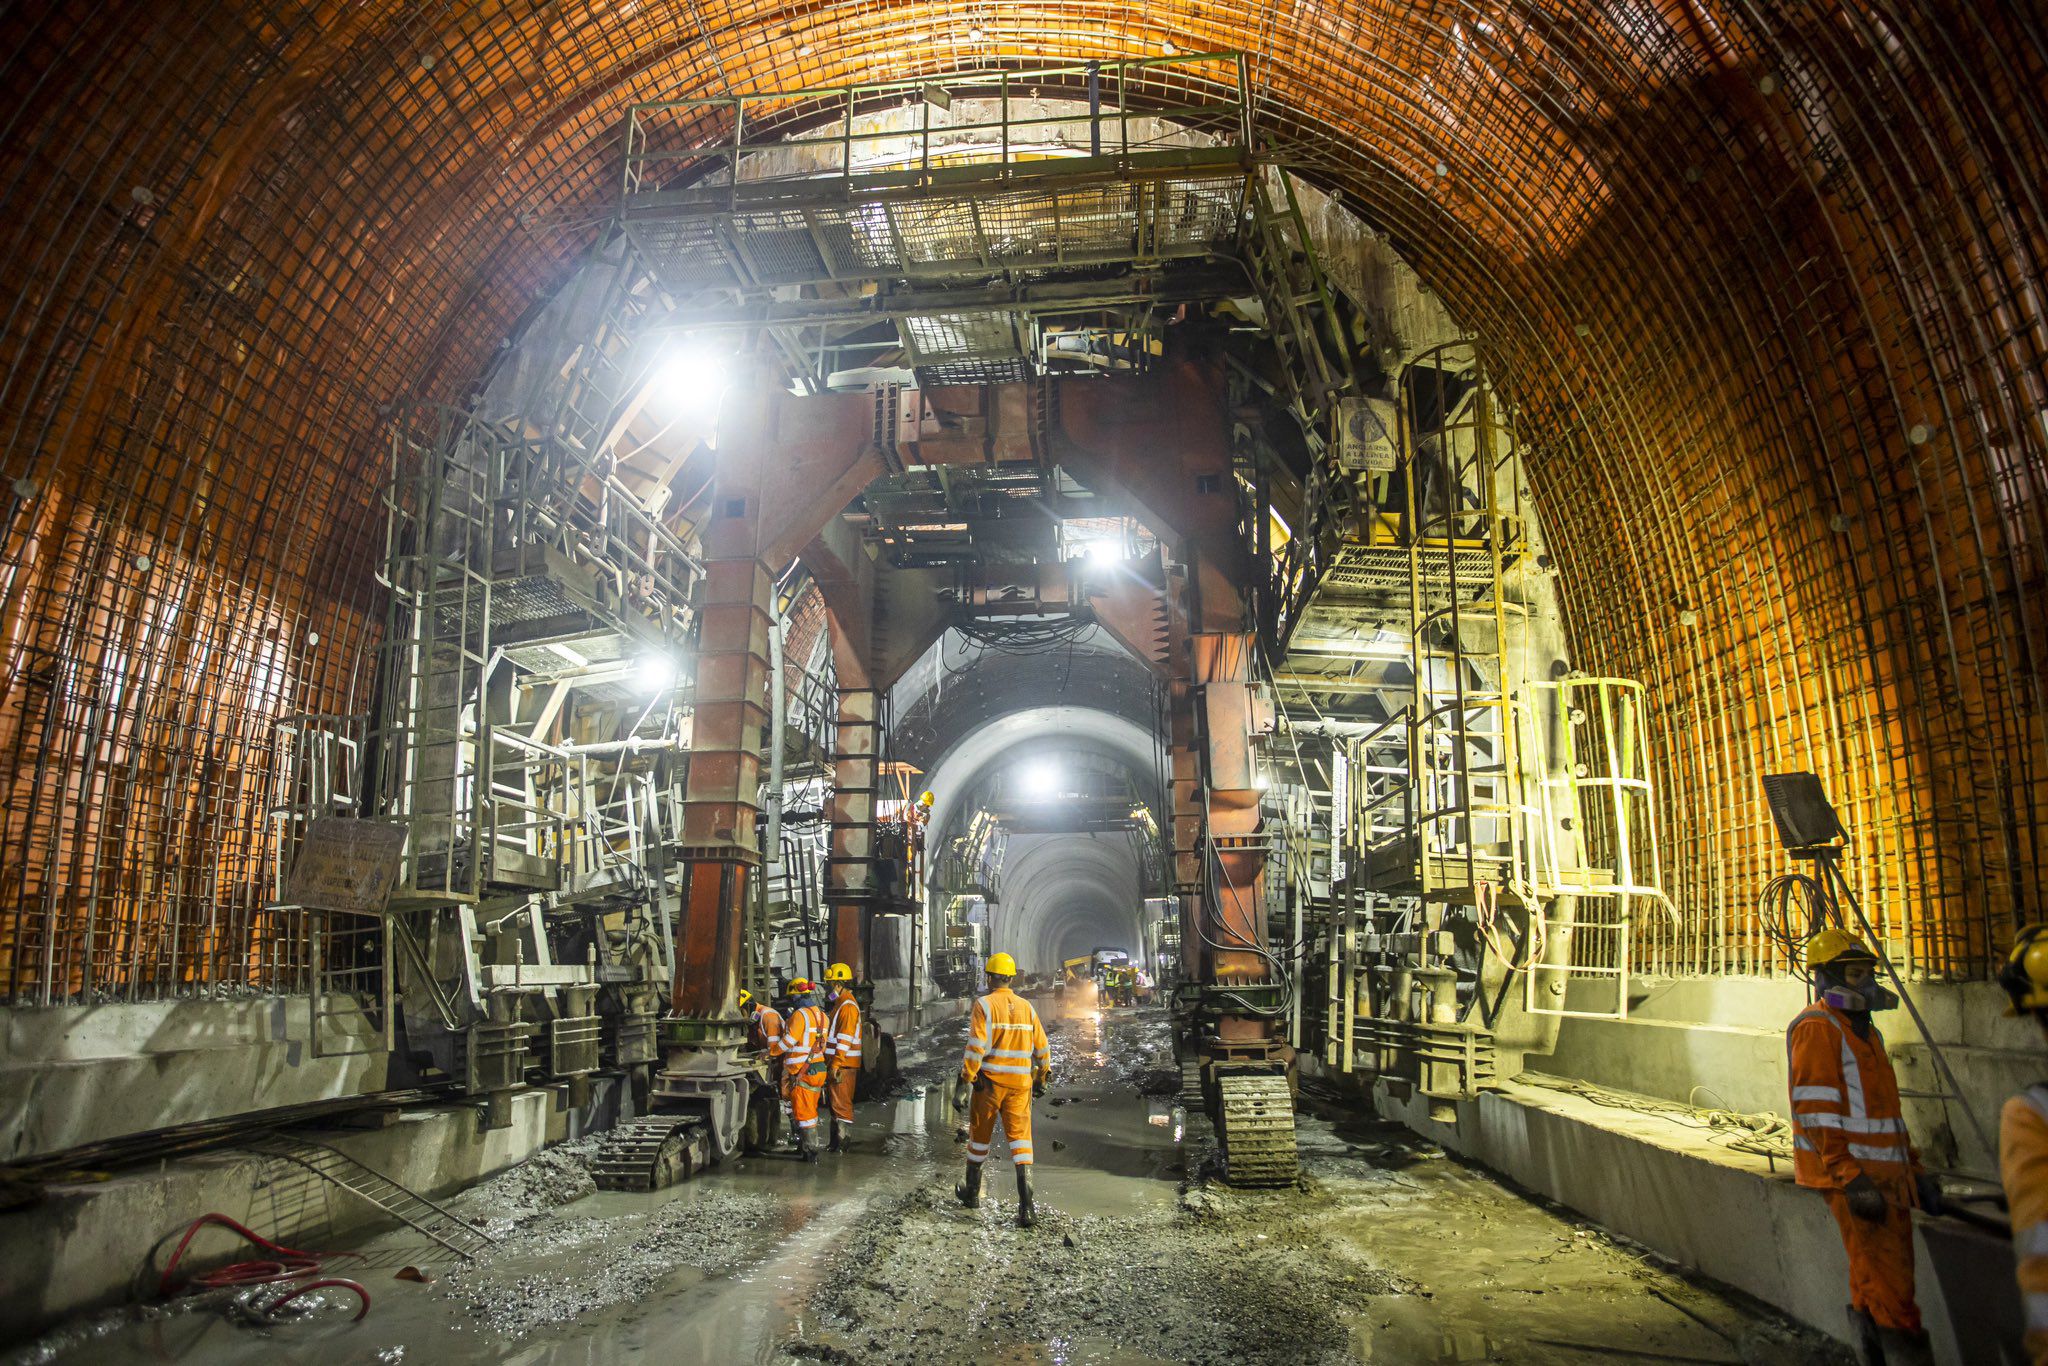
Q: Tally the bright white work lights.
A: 4